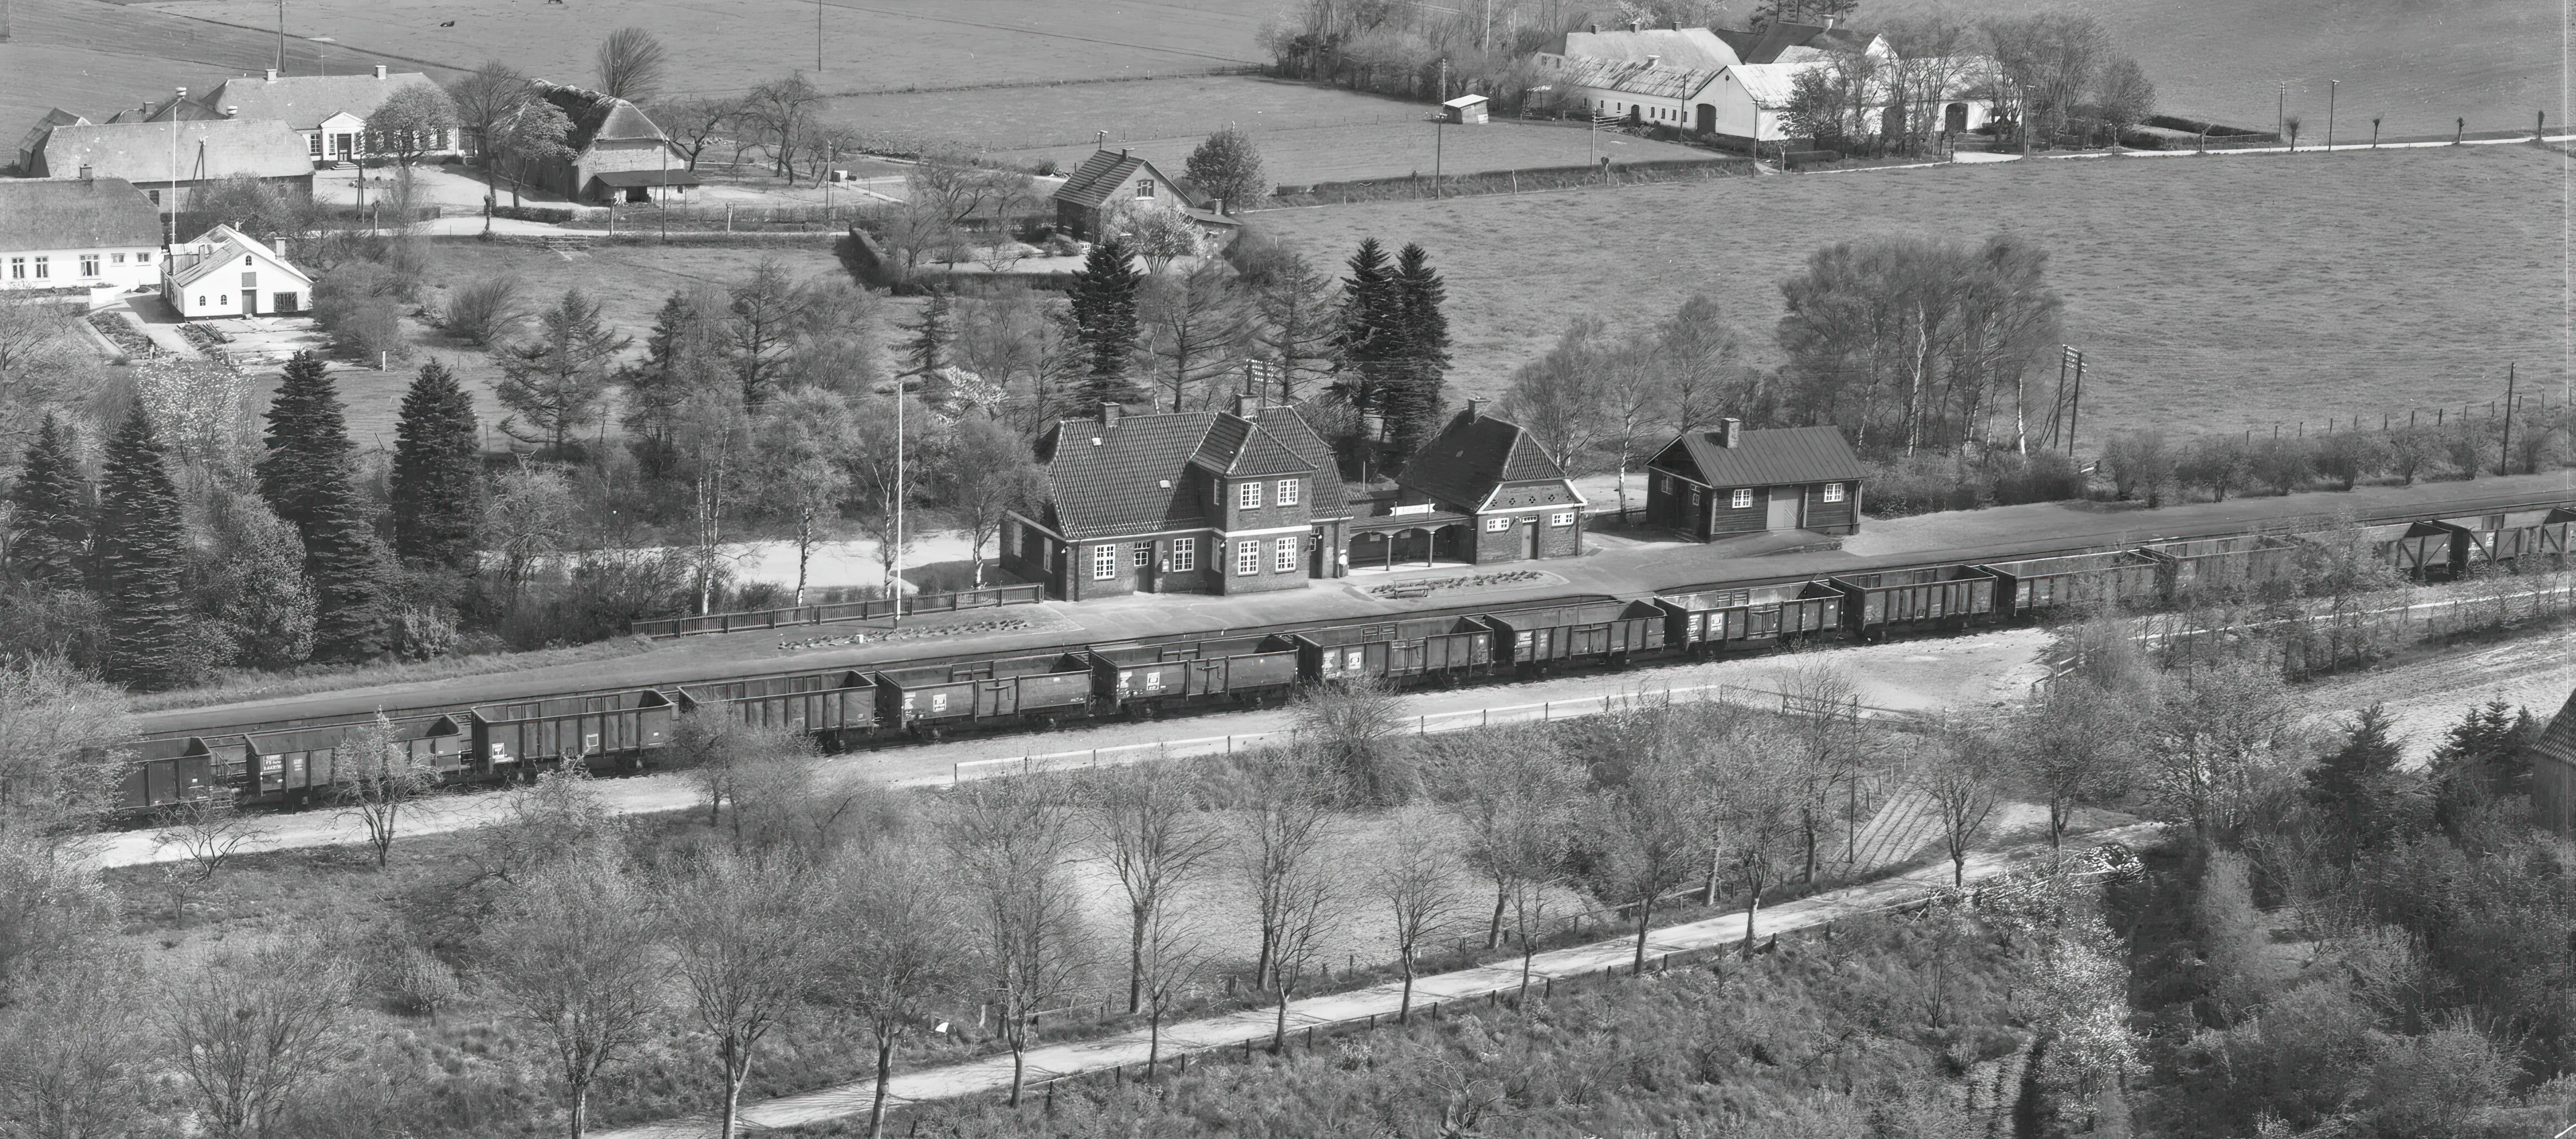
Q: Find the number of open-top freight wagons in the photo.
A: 14